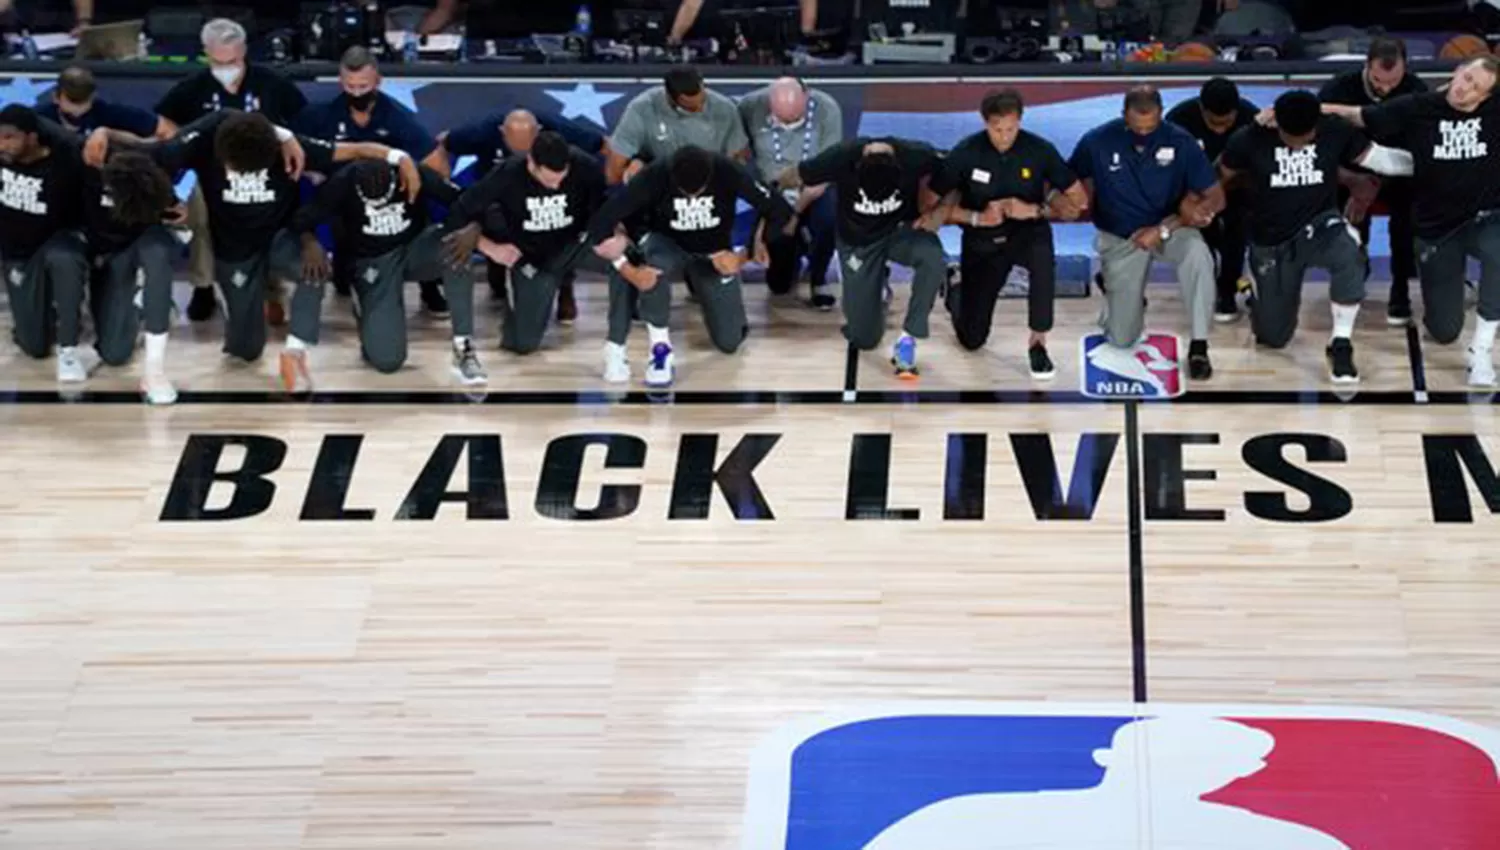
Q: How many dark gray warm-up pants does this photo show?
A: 9